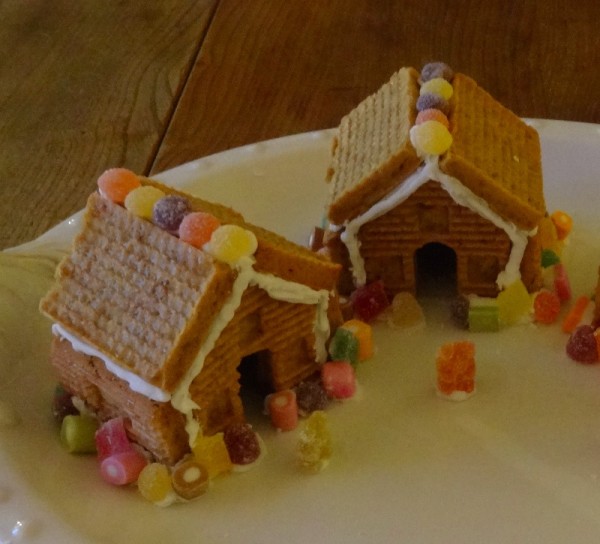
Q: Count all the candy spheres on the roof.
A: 10